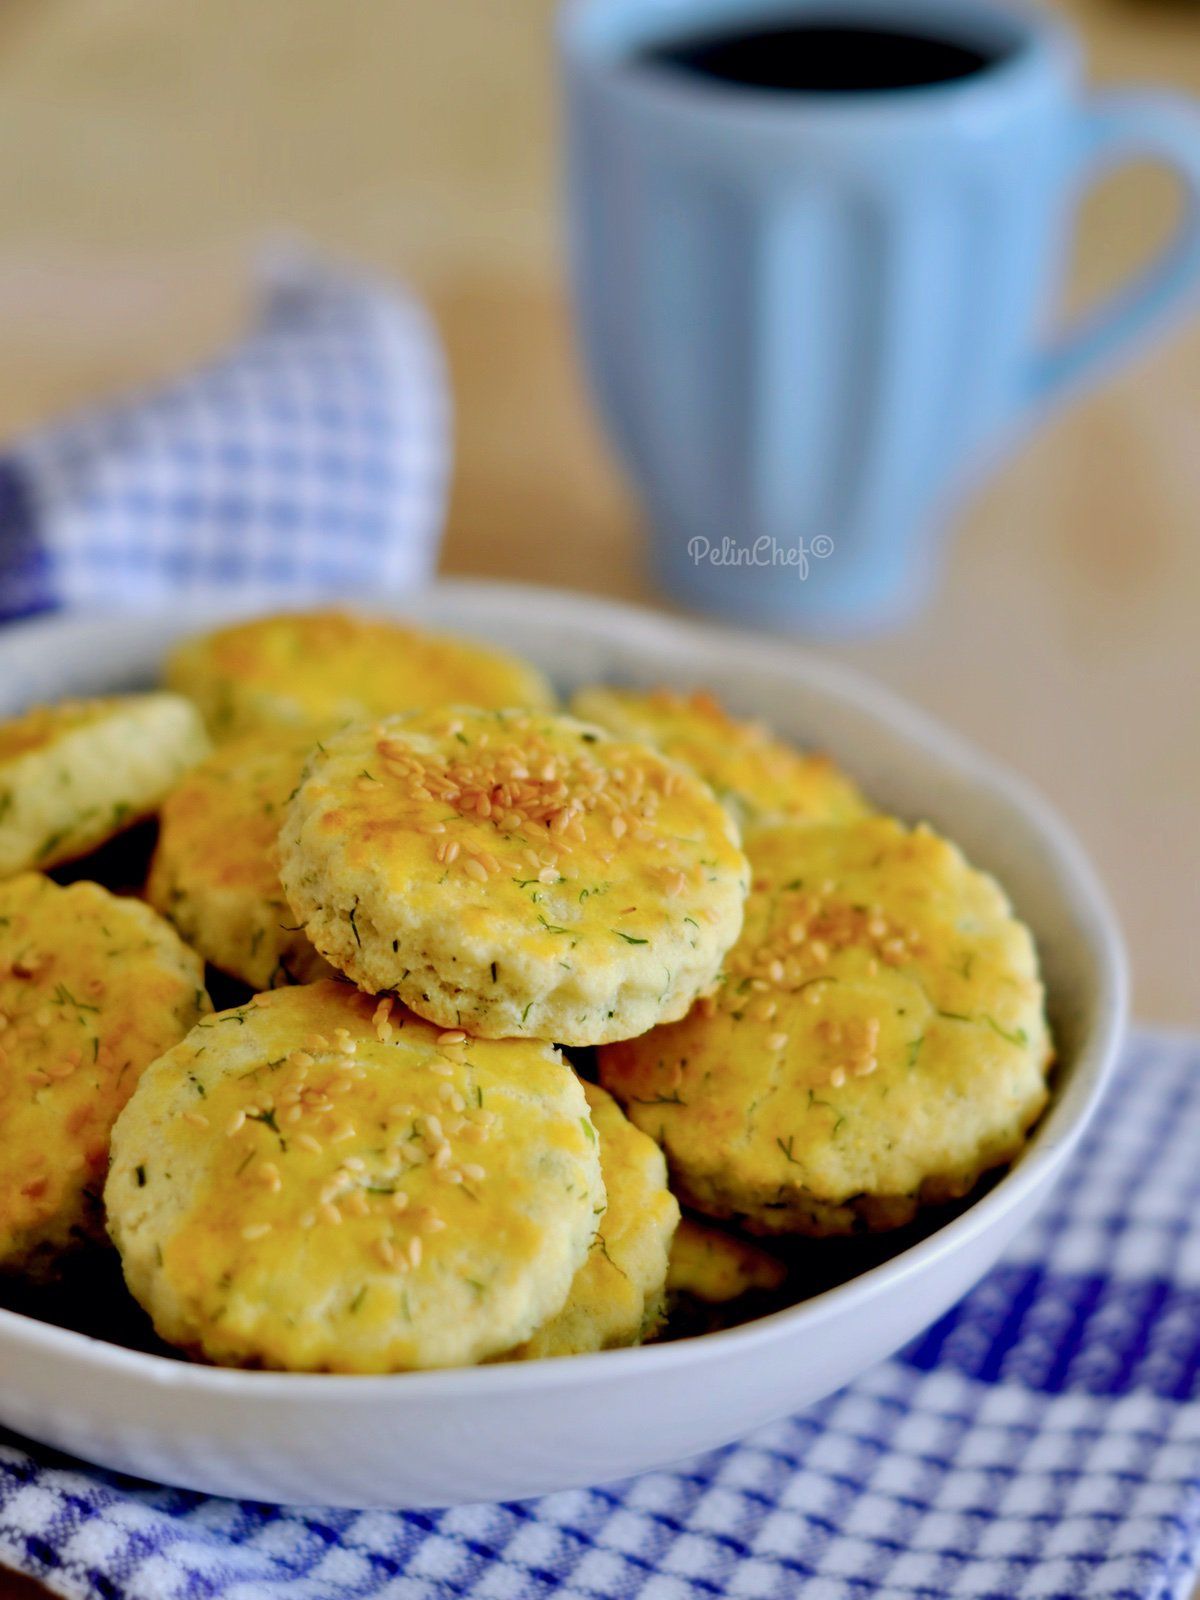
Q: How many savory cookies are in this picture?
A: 10